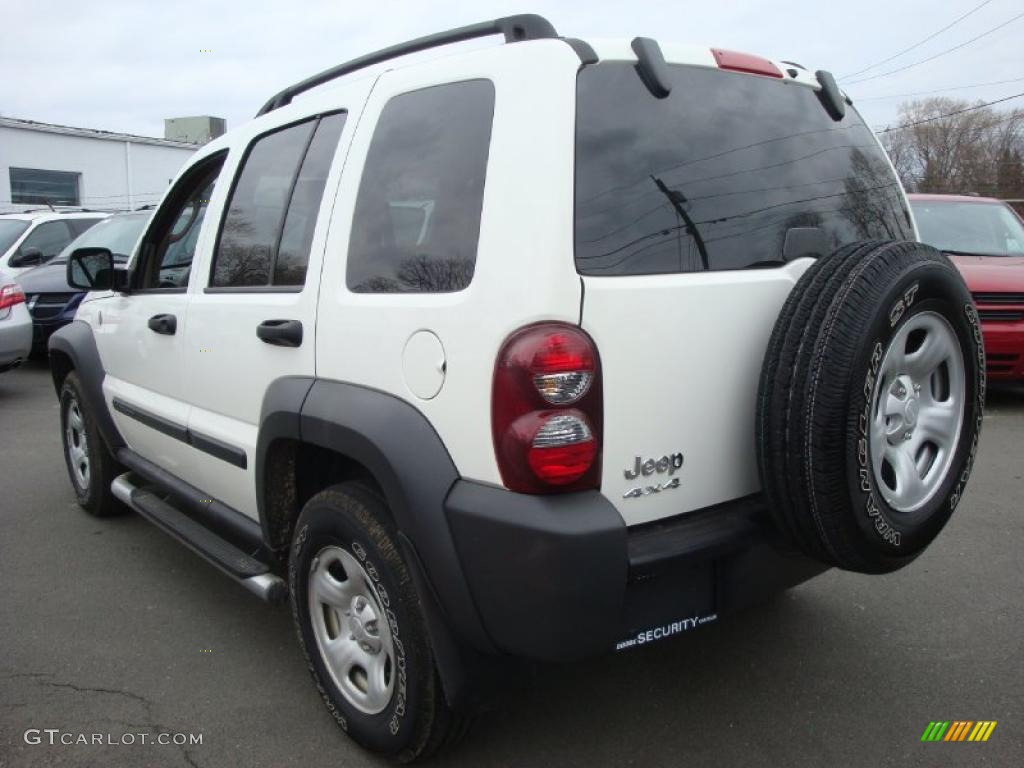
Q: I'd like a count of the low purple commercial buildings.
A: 0